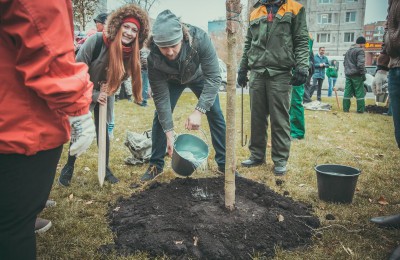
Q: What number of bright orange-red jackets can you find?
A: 1